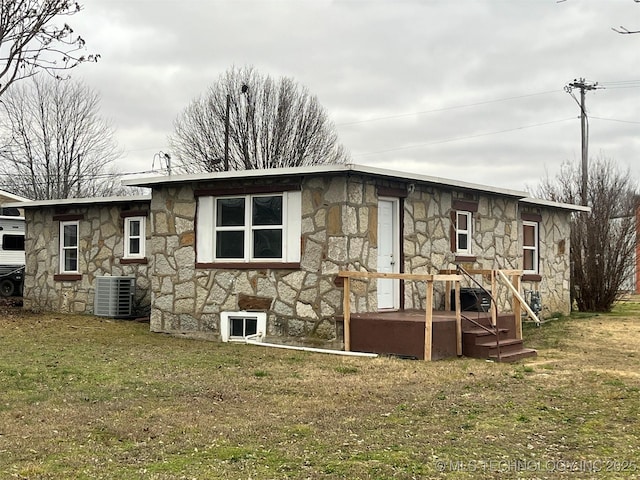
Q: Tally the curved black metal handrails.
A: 1